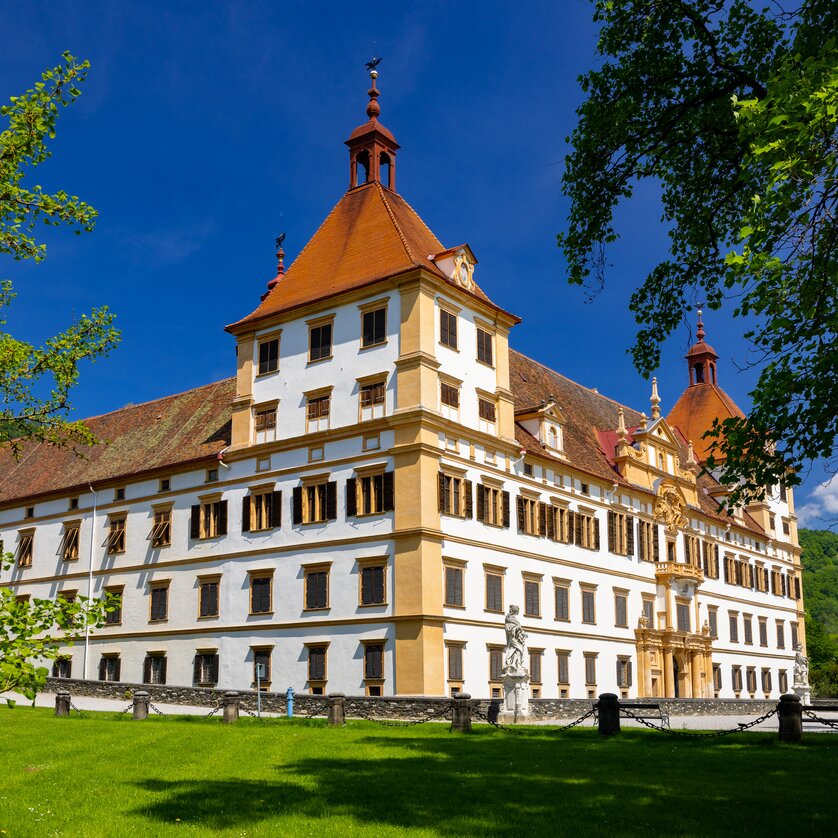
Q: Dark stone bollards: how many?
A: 7